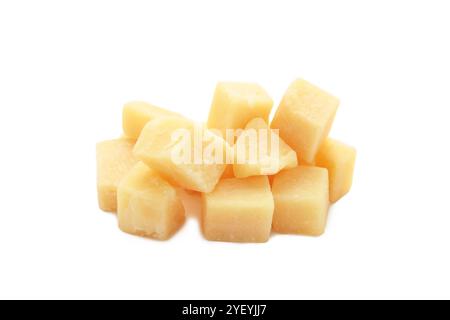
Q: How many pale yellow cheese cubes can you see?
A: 10